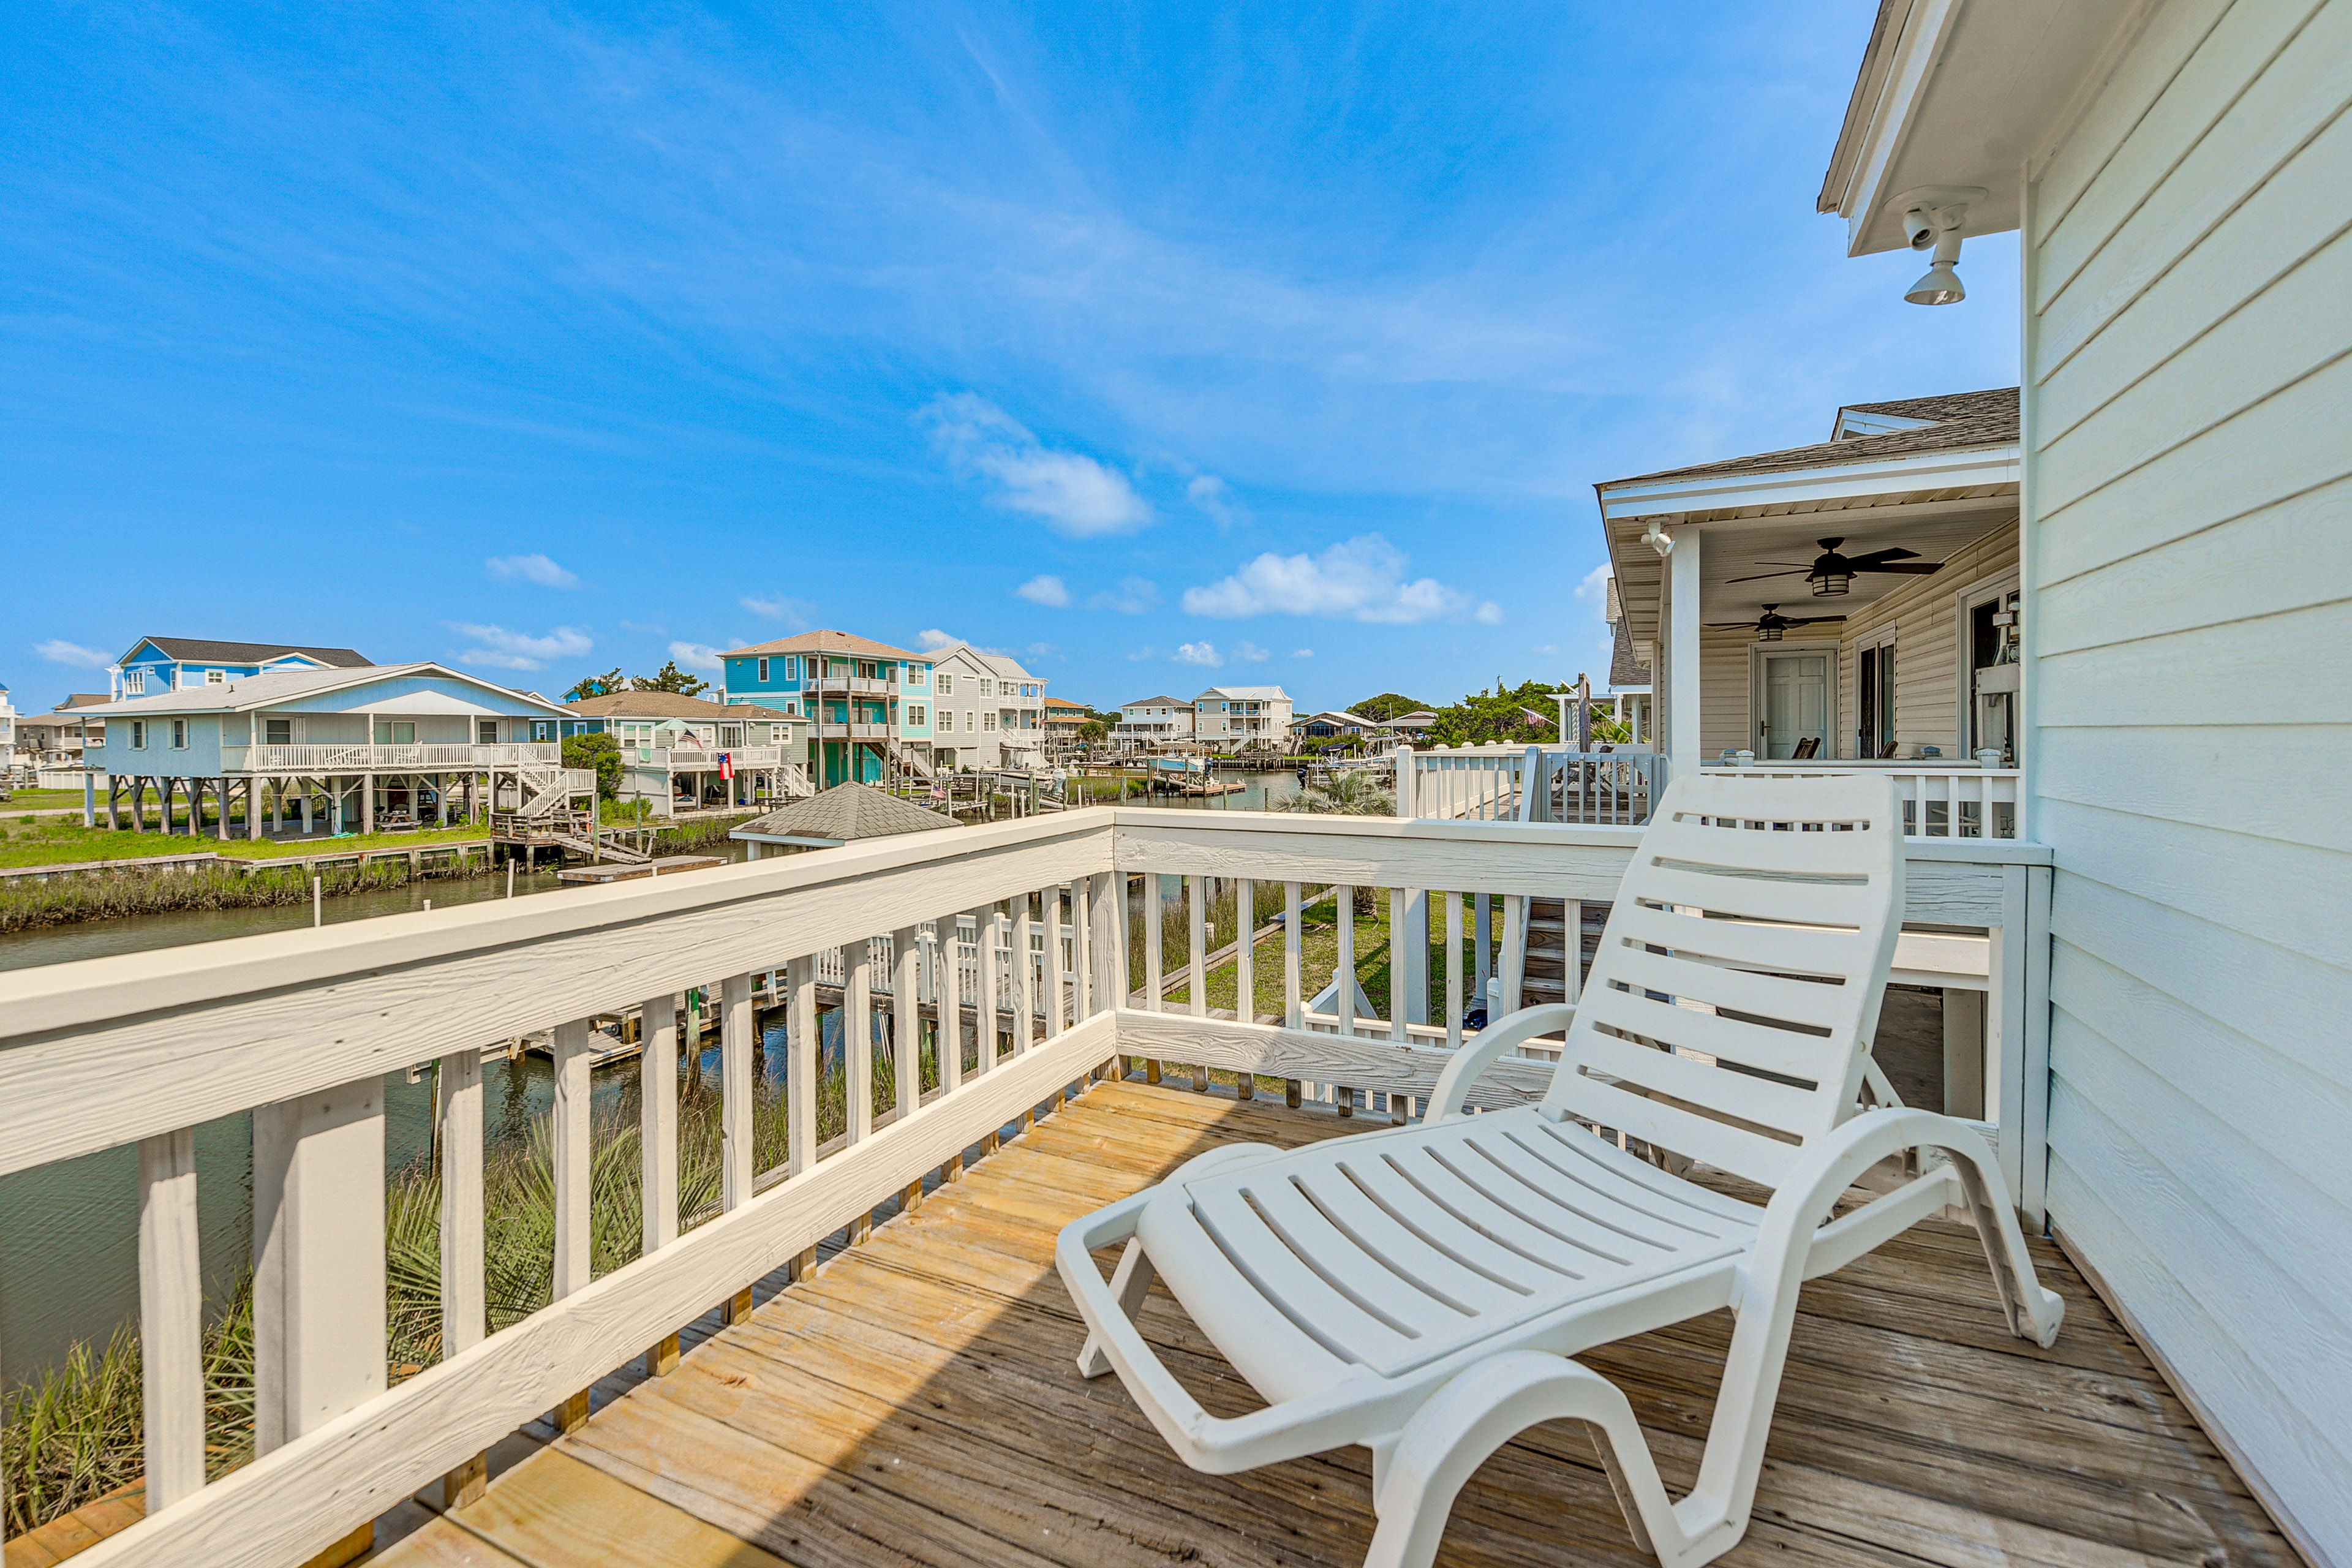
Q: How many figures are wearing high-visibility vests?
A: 0